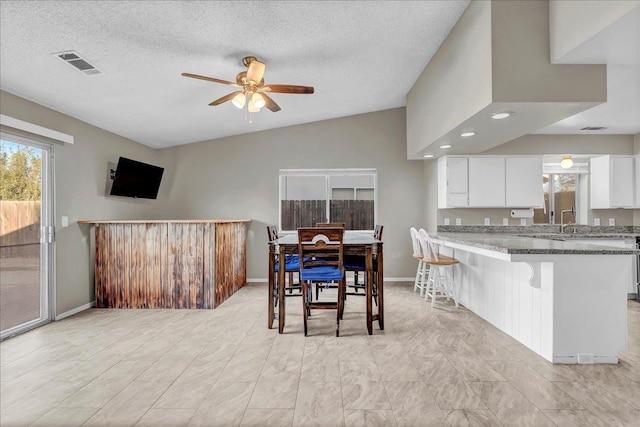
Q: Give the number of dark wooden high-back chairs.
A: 4